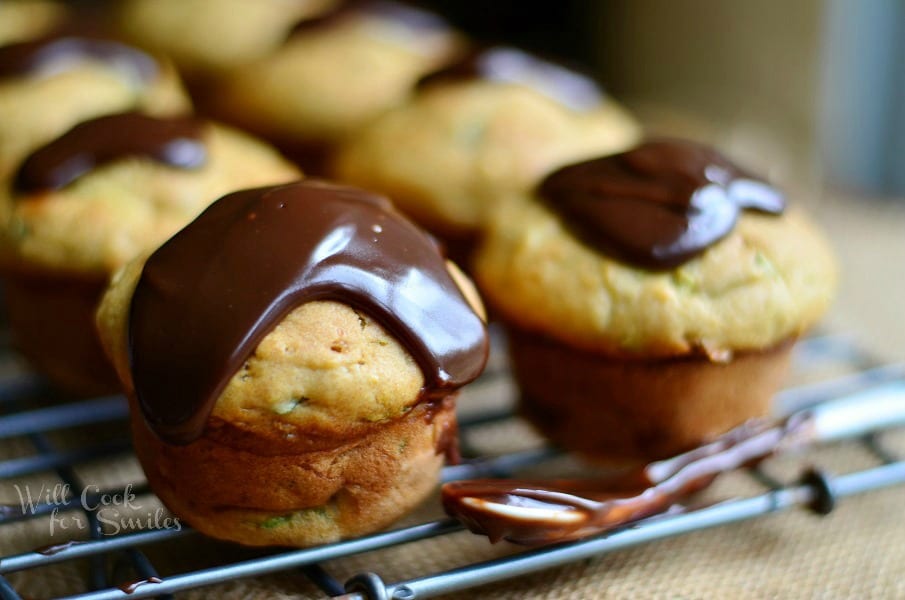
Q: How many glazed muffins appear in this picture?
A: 6